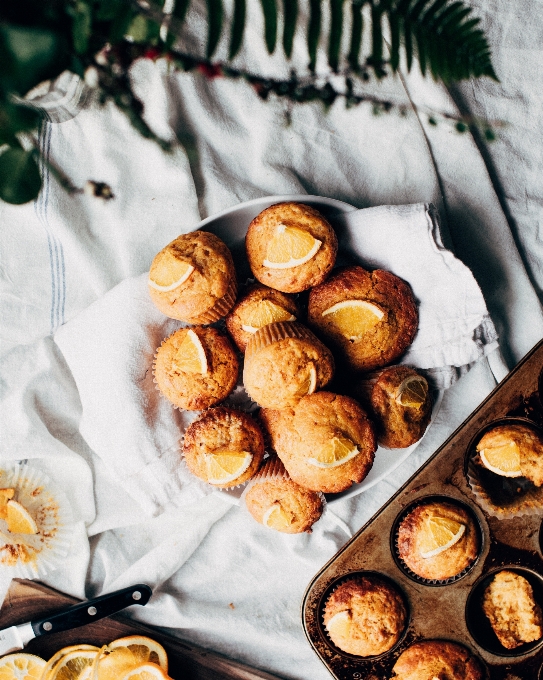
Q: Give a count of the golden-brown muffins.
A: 15